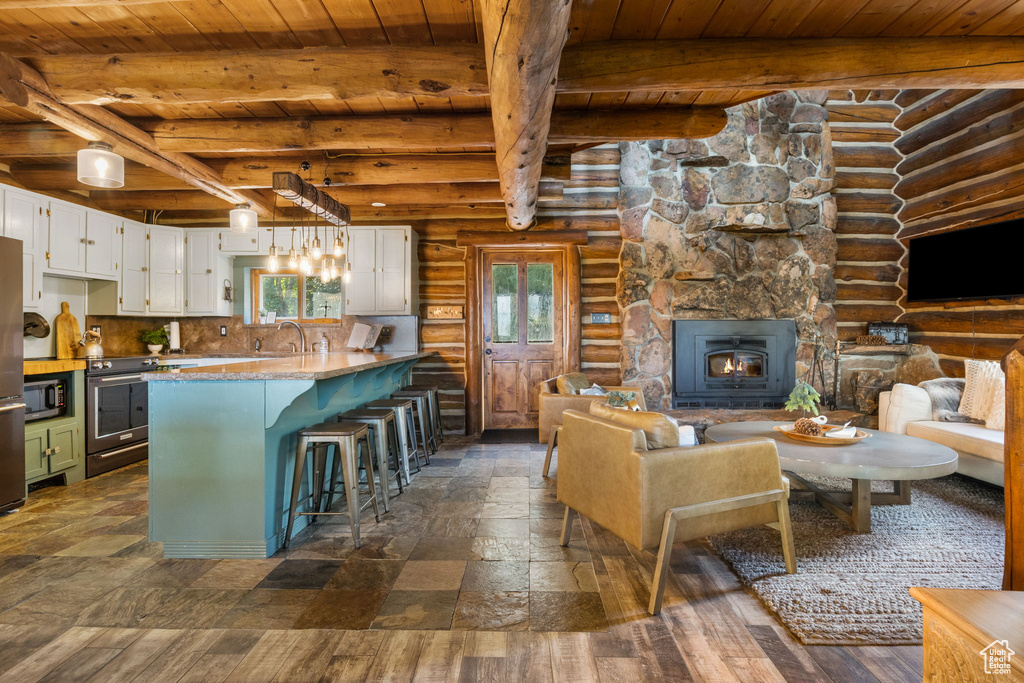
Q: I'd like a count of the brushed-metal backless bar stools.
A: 5